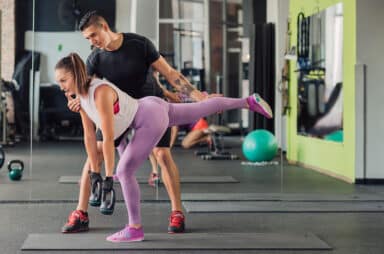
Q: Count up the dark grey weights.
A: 2